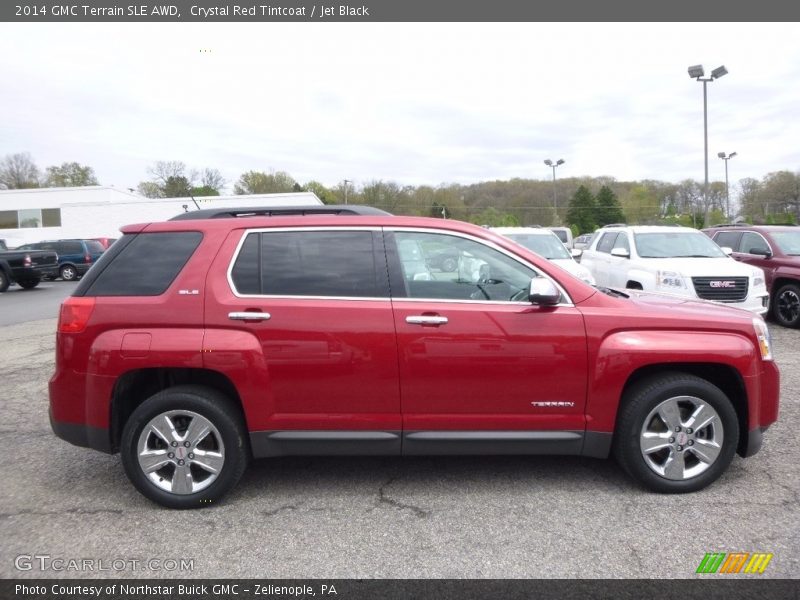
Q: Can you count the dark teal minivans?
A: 1